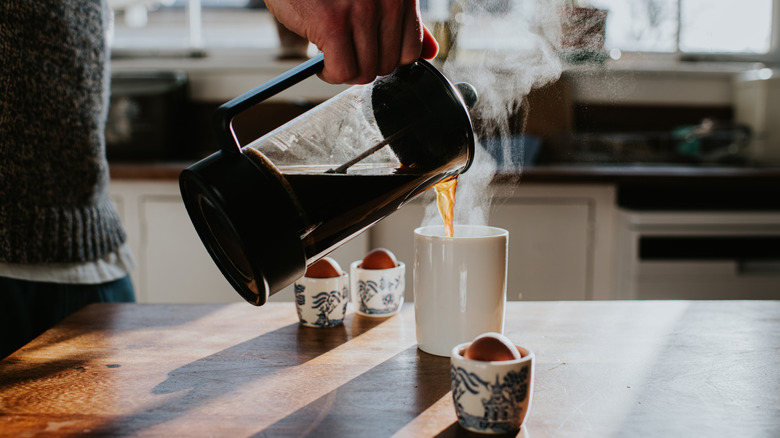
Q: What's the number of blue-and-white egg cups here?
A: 3